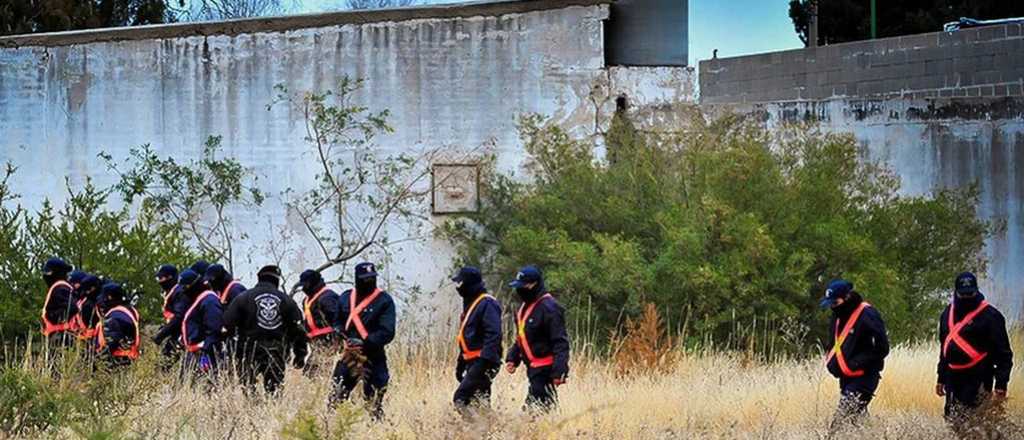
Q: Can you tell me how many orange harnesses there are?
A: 13